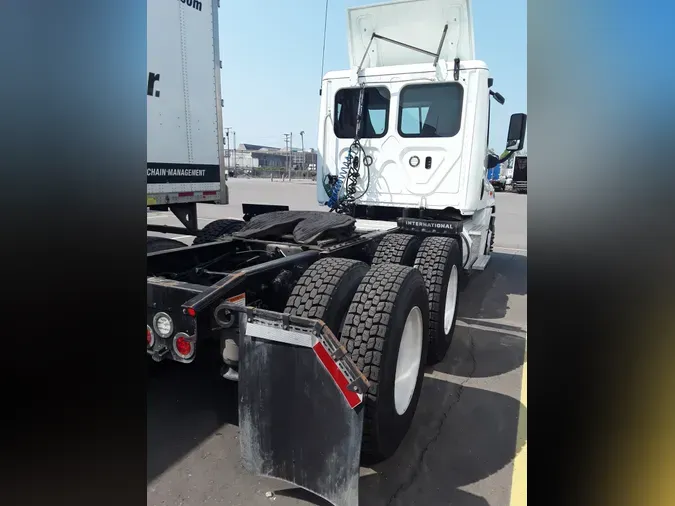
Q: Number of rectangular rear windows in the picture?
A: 2